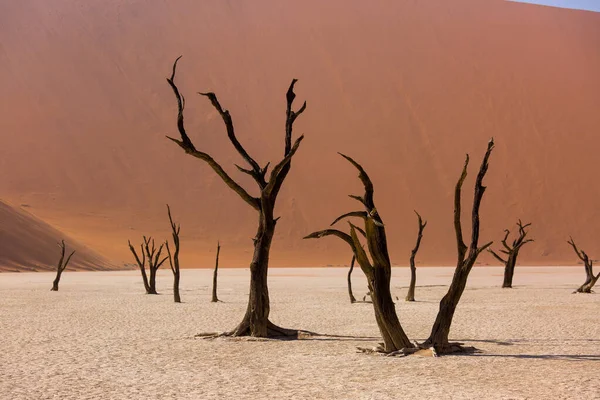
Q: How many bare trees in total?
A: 11